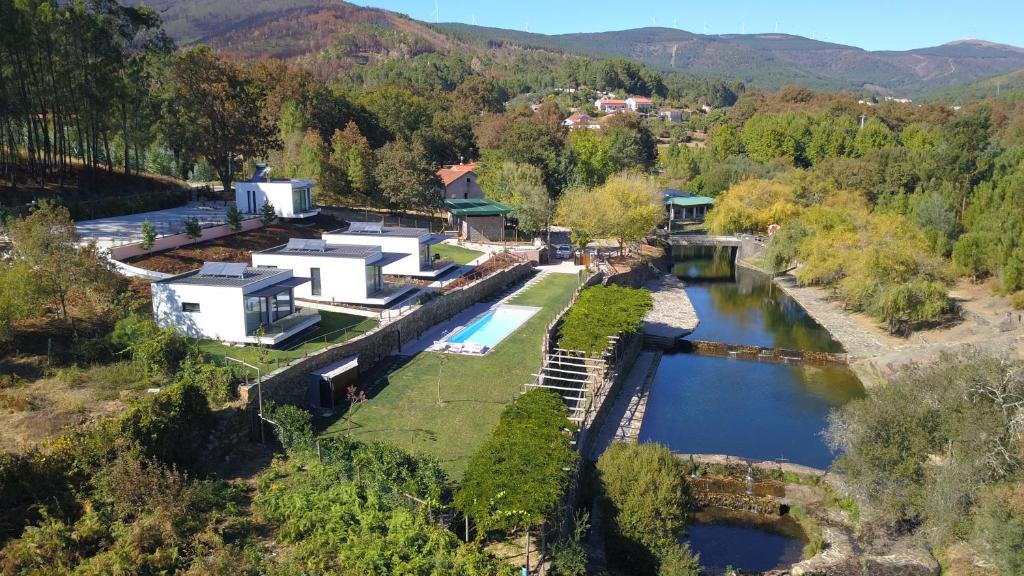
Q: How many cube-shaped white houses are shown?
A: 4